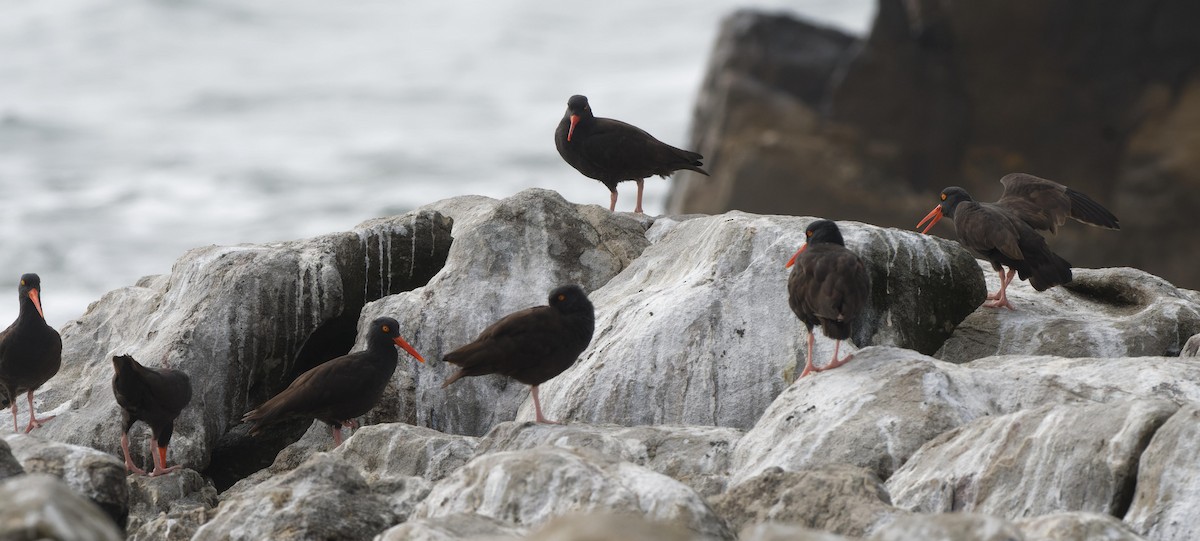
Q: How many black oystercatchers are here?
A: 7